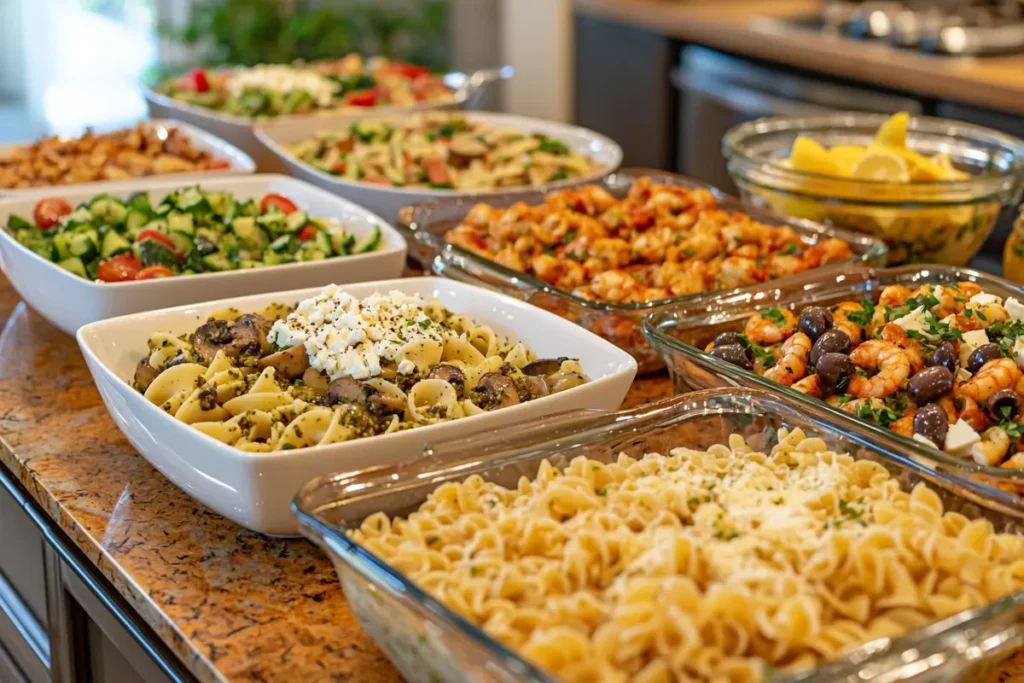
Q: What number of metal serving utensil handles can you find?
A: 1